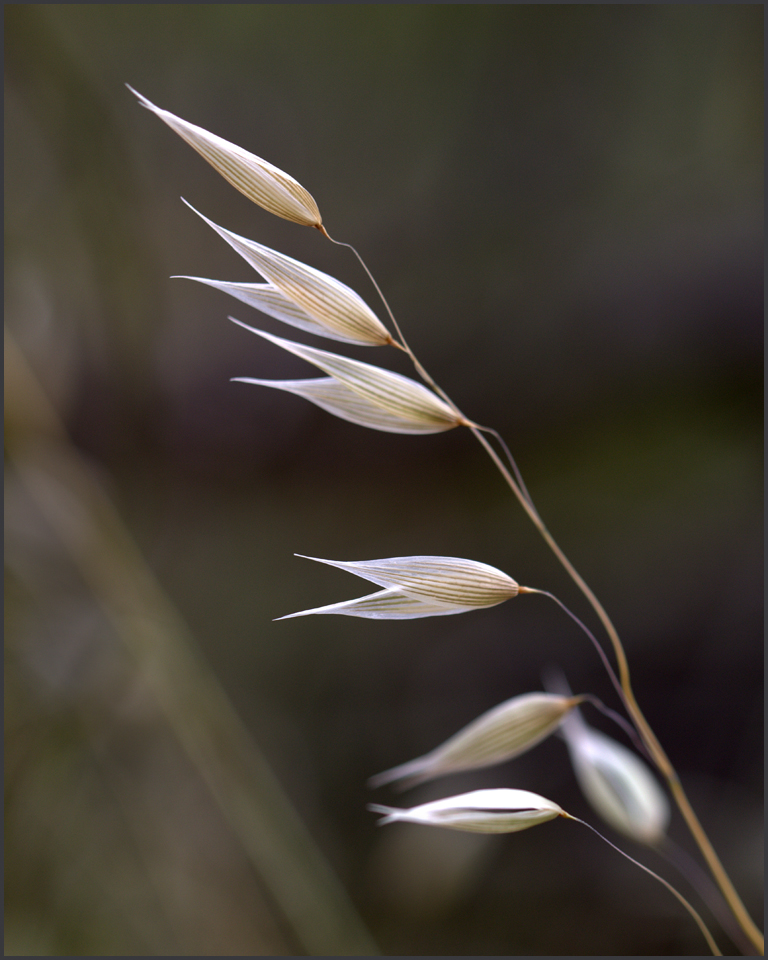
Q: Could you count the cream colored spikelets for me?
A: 7